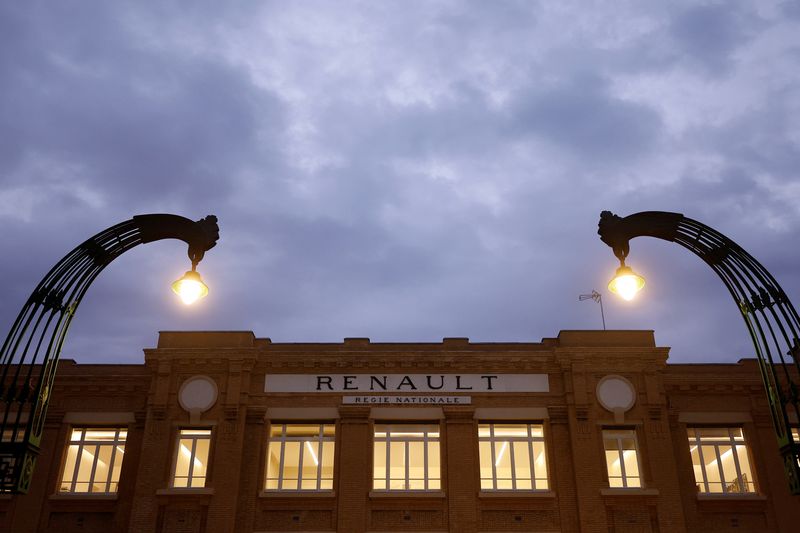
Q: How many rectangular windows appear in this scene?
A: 7